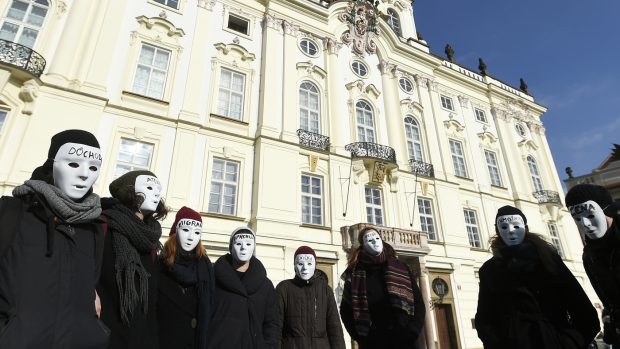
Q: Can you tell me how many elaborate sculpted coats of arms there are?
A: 1